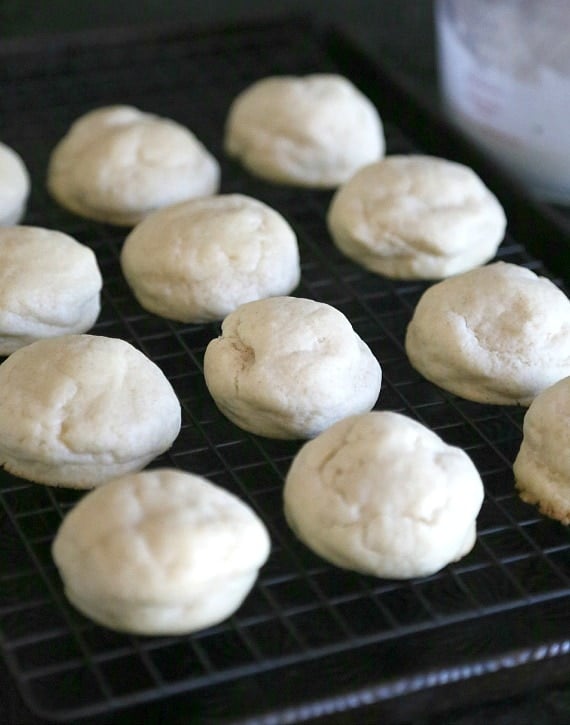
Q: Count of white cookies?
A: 12